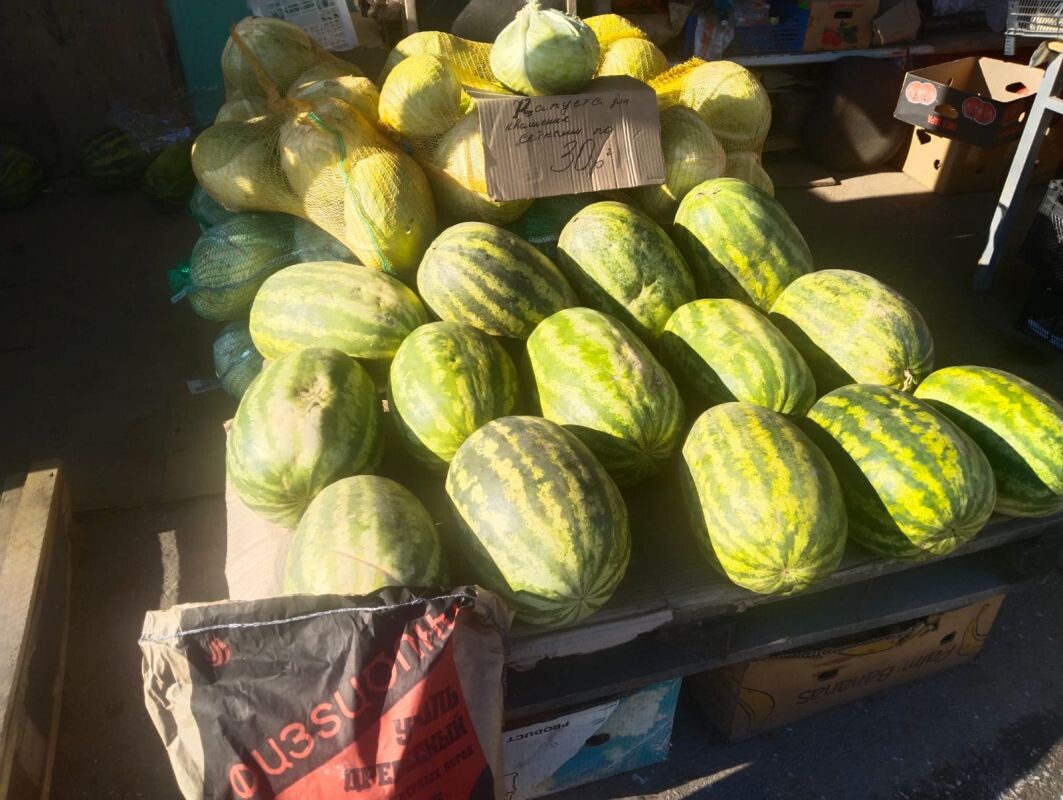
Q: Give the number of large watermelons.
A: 14